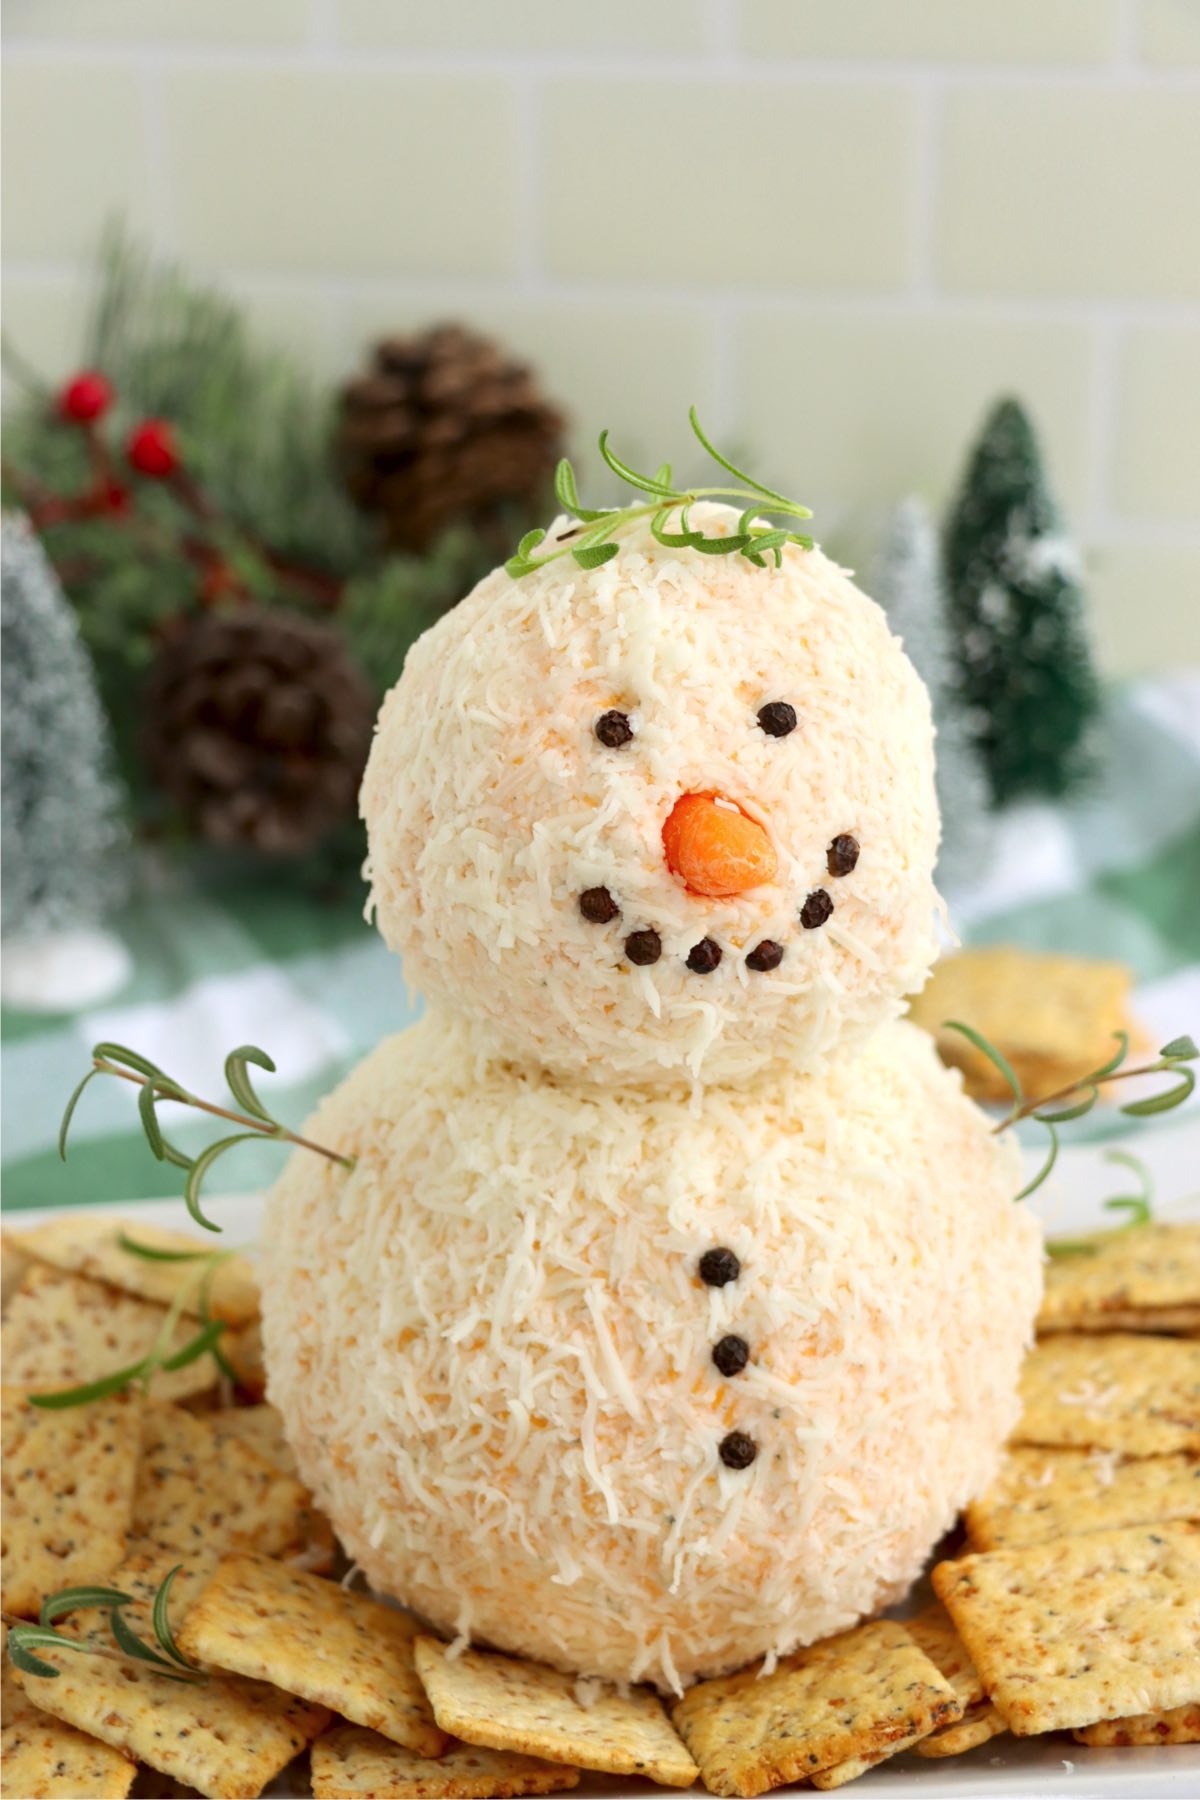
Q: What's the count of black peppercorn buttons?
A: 3